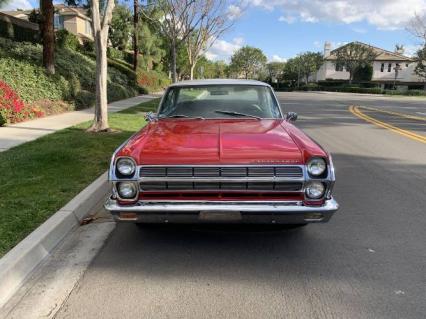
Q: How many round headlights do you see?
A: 4